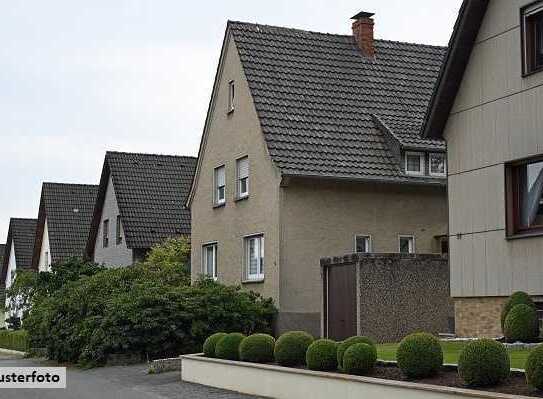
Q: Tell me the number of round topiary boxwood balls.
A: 12